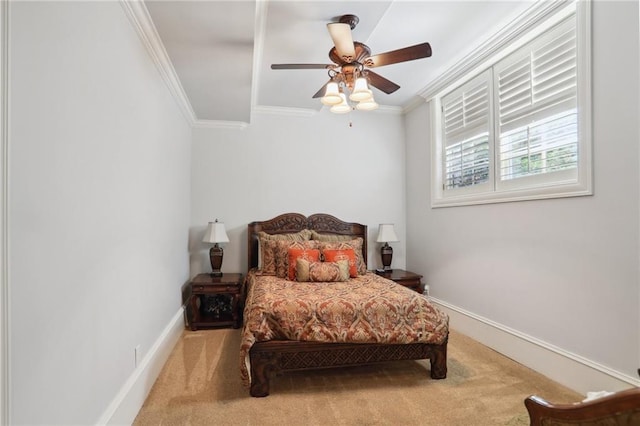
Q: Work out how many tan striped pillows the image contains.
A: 2